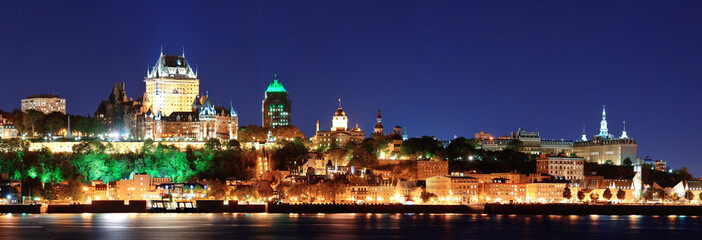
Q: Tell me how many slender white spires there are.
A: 3